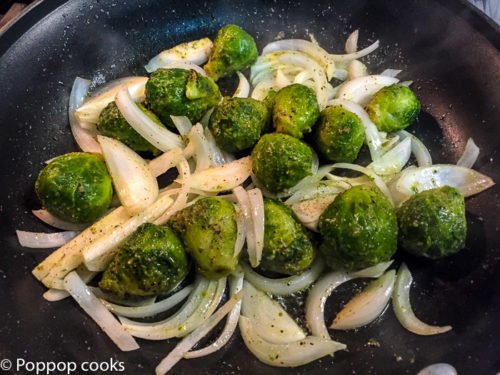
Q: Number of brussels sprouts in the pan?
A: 14